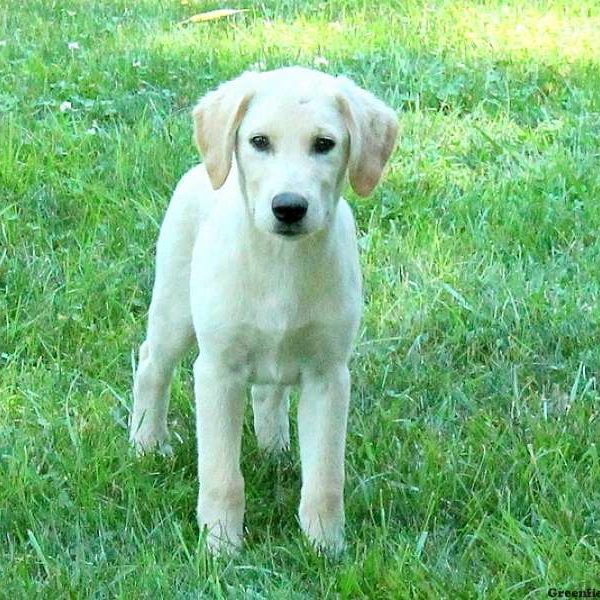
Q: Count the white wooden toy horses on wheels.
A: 0